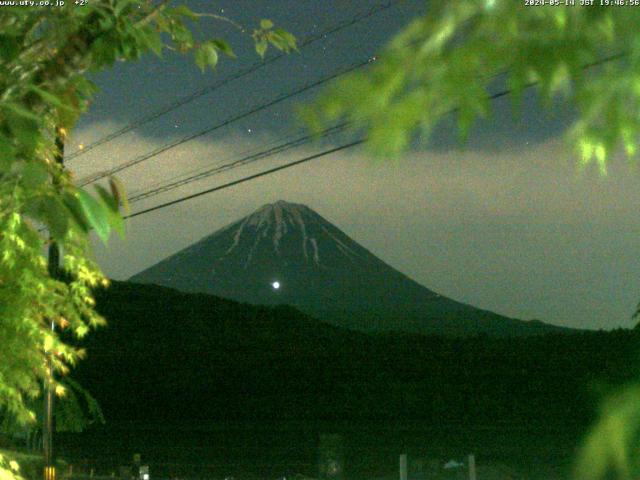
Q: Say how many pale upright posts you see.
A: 2